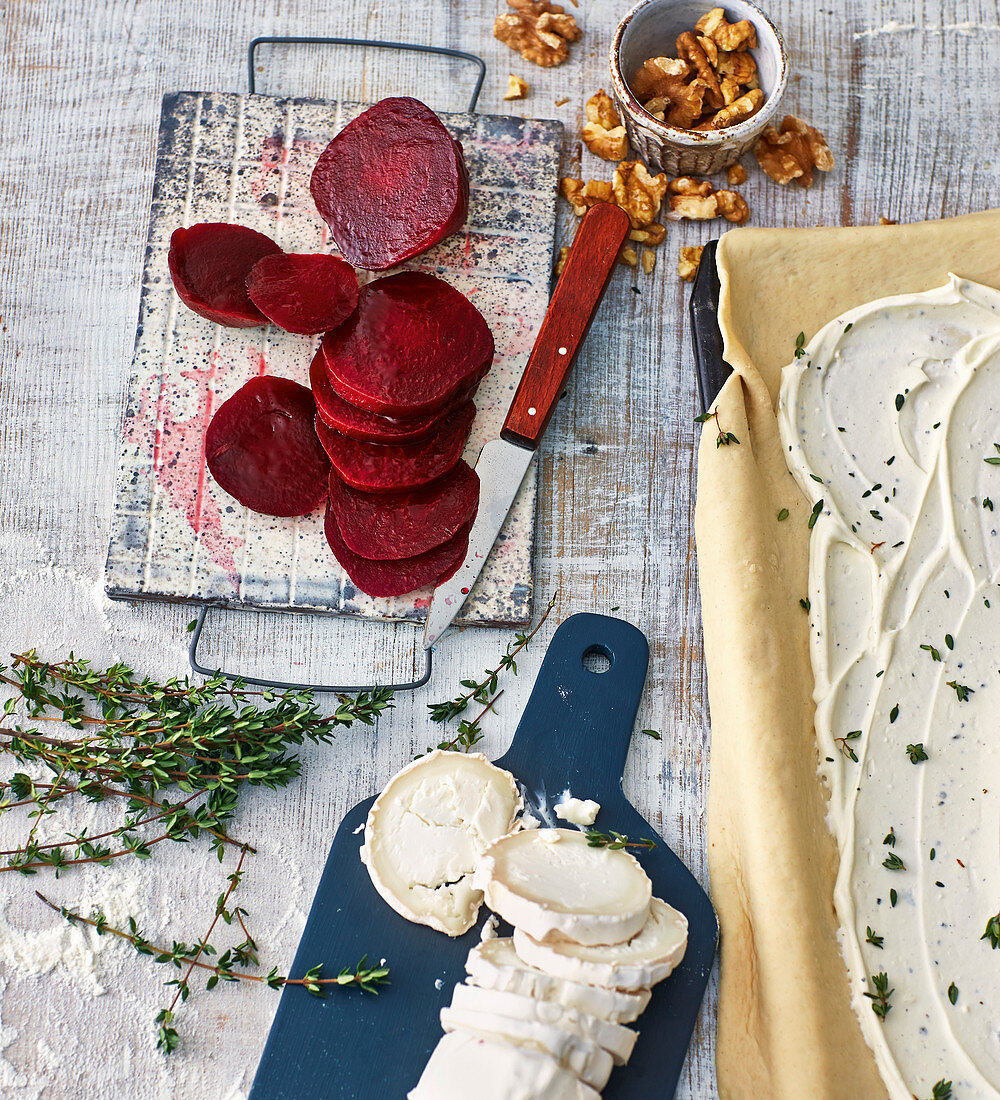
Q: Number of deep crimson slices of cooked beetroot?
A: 9